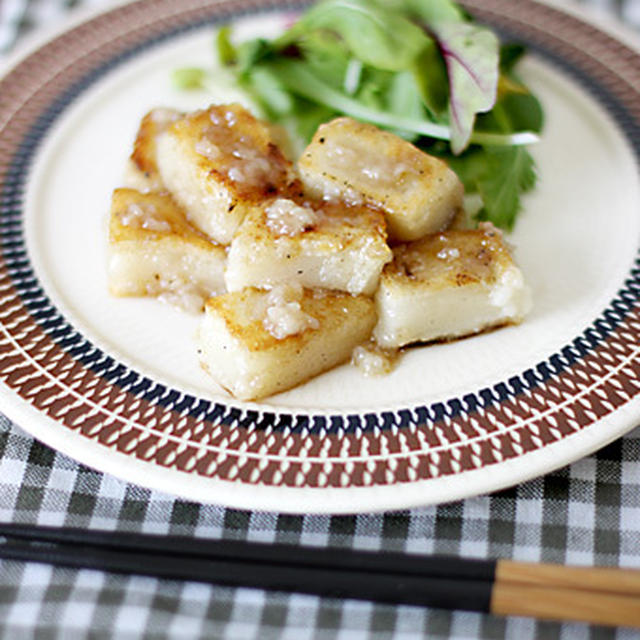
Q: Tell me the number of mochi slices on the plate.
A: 7